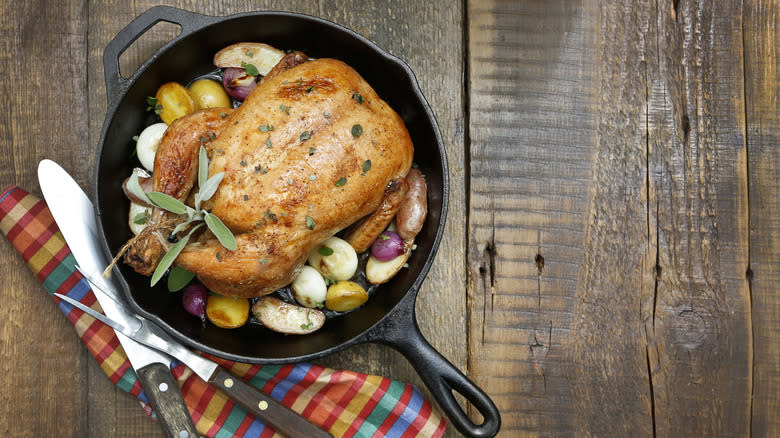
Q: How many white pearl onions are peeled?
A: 3